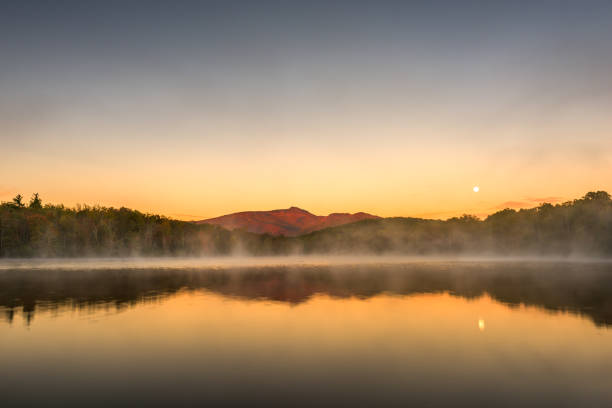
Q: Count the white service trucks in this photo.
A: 0